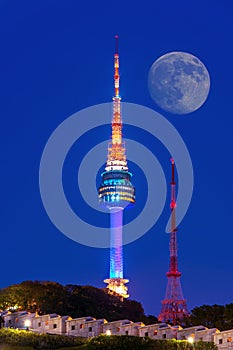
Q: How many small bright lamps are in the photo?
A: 3